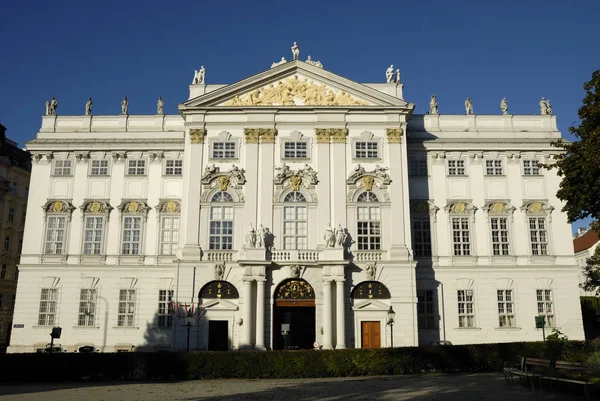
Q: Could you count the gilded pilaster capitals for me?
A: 6